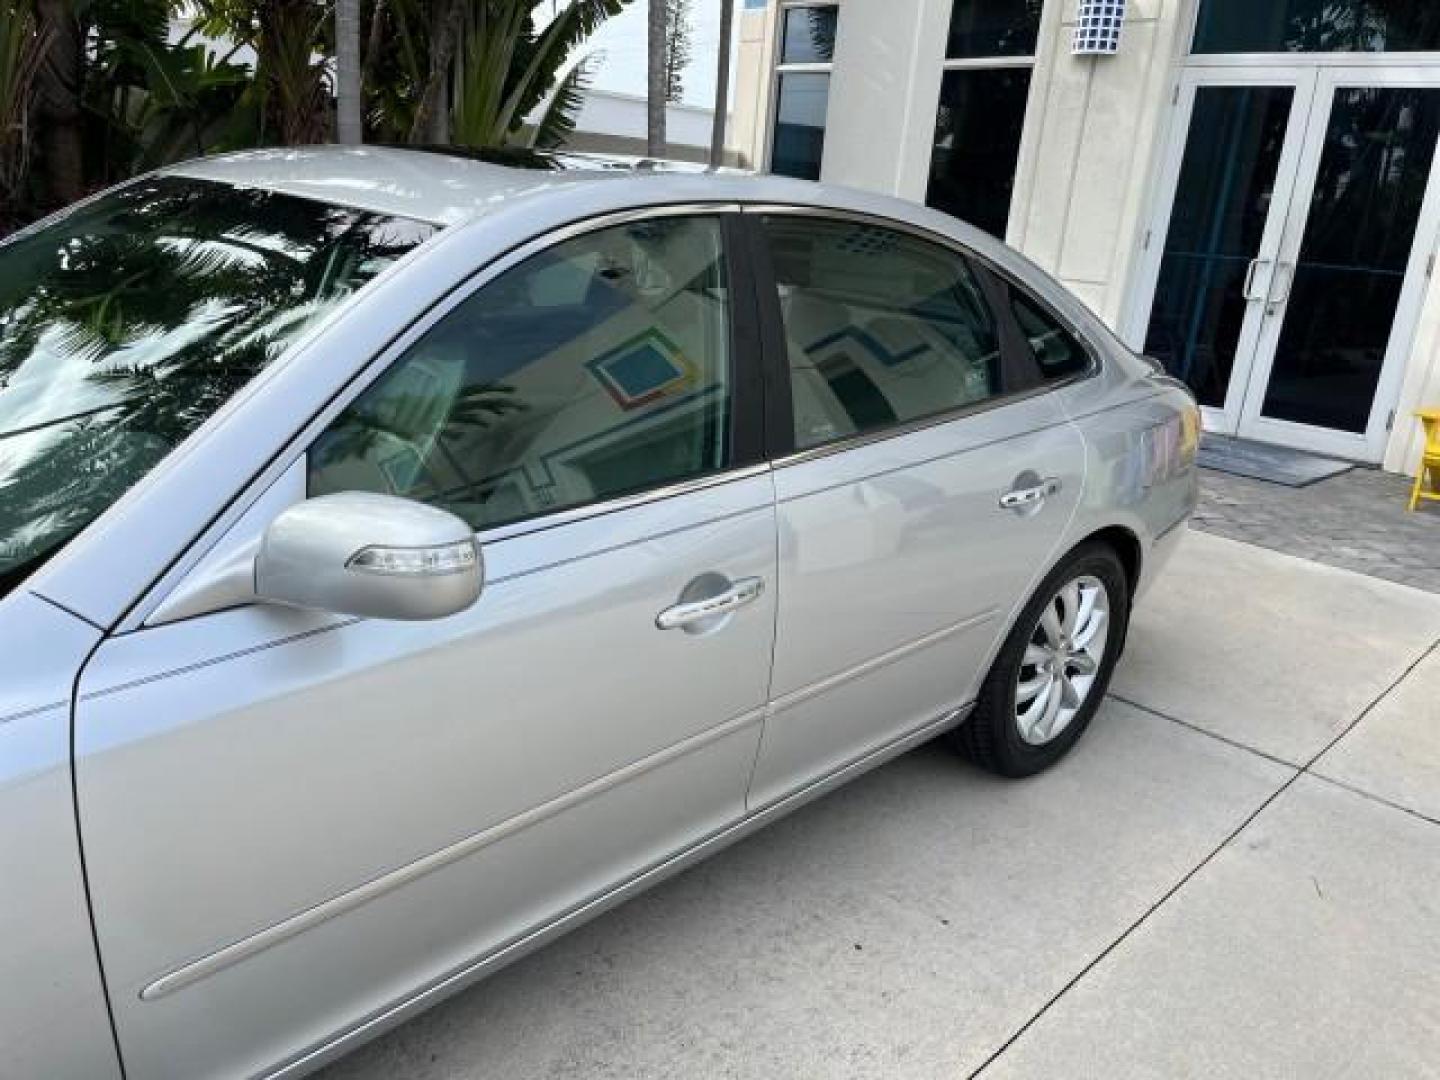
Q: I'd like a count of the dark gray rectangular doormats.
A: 1